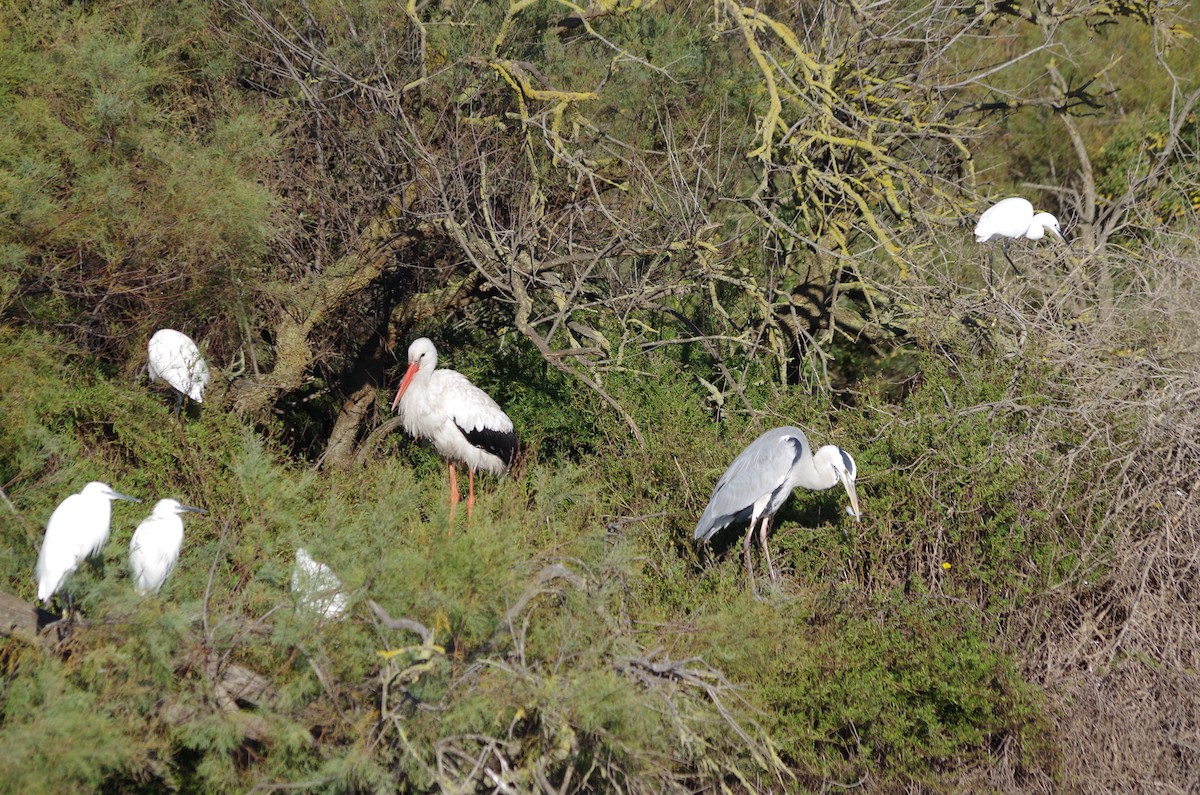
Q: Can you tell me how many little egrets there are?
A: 5